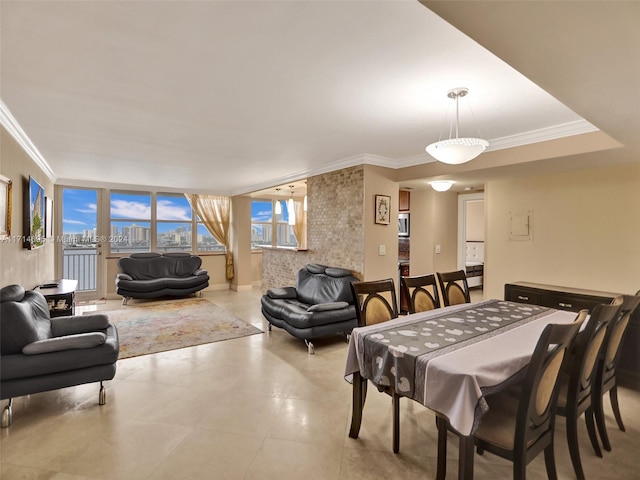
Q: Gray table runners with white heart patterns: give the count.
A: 1